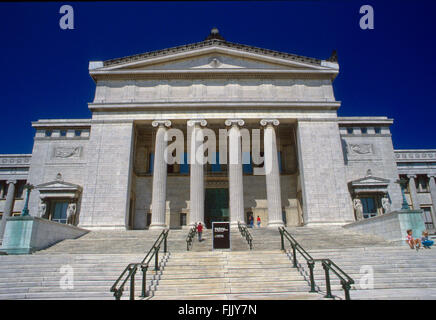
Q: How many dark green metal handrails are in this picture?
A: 4